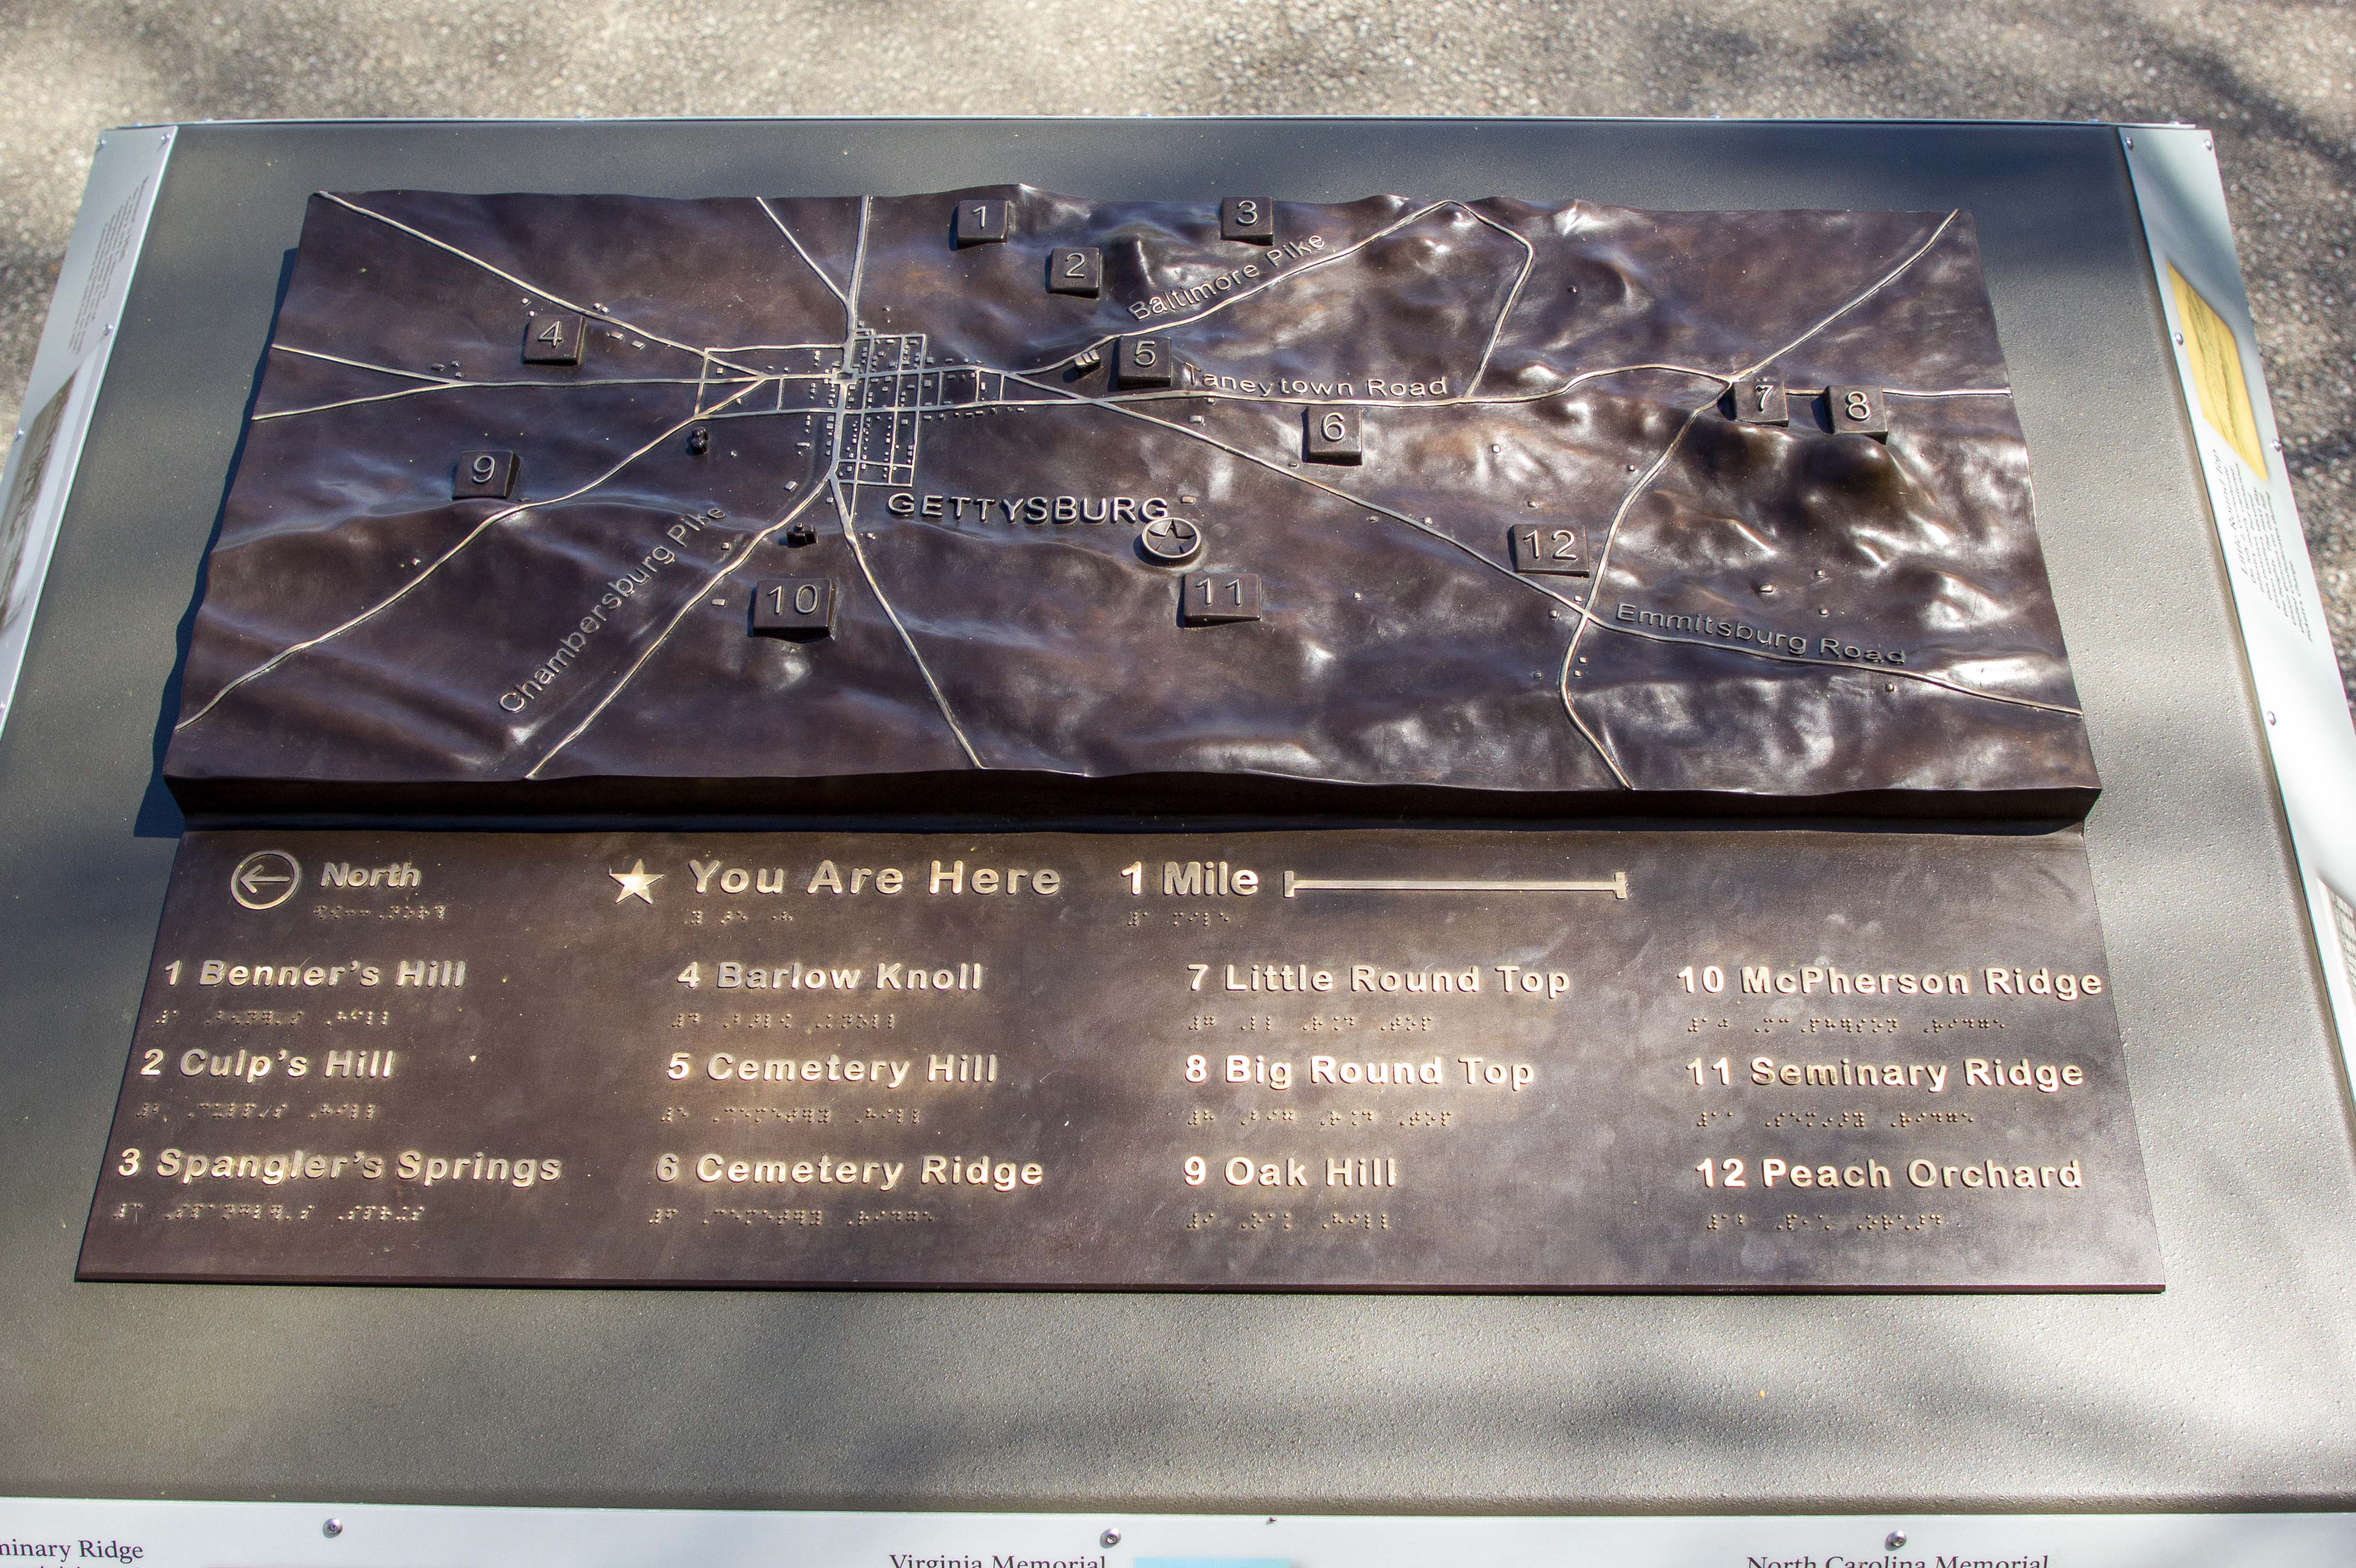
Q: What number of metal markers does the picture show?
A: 12